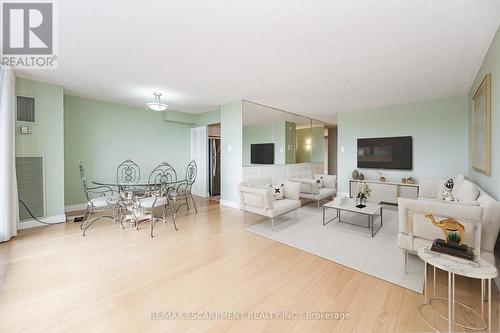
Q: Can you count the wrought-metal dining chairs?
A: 4